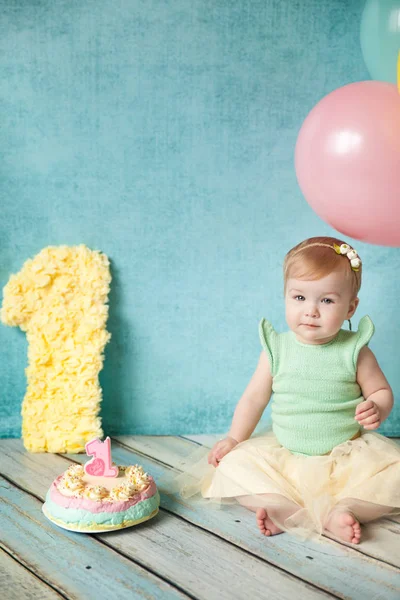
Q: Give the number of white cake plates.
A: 1